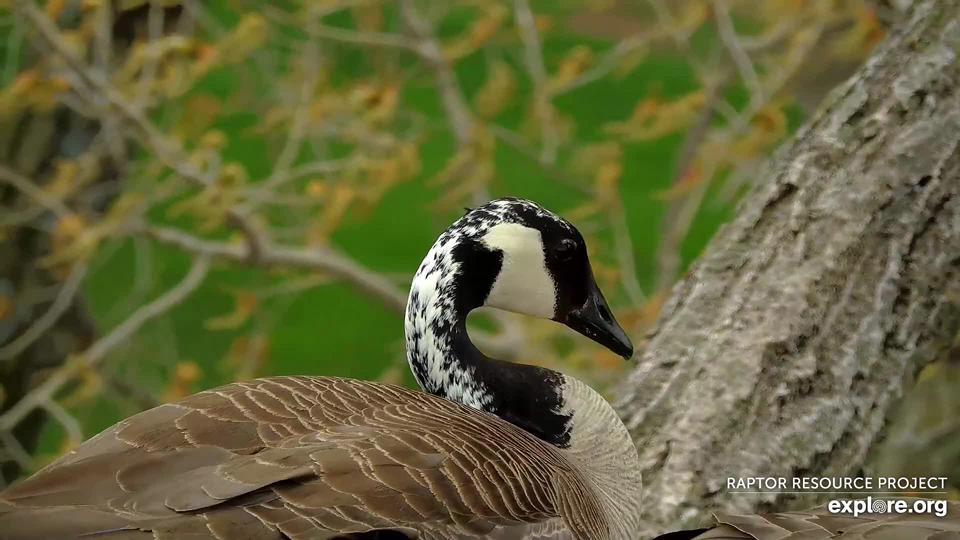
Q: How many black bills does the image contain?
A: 1